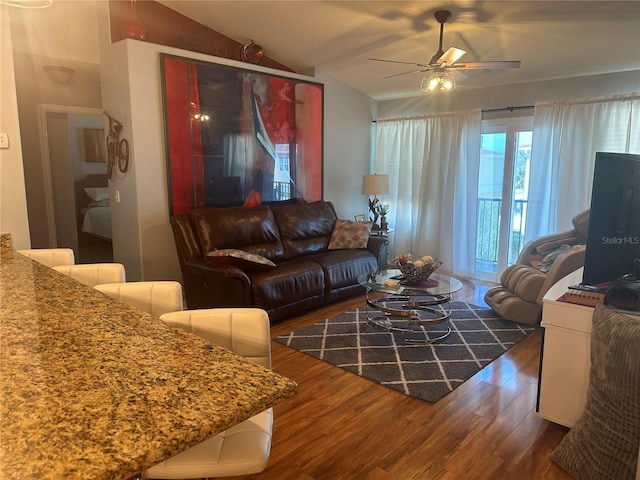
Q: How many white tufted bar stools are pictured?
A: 4